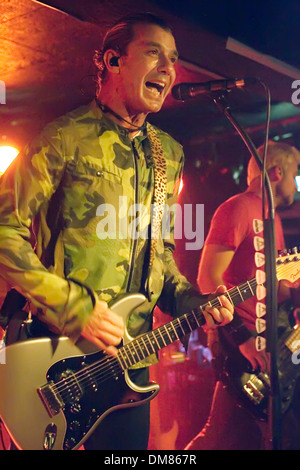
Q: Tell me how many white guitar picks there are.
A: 8